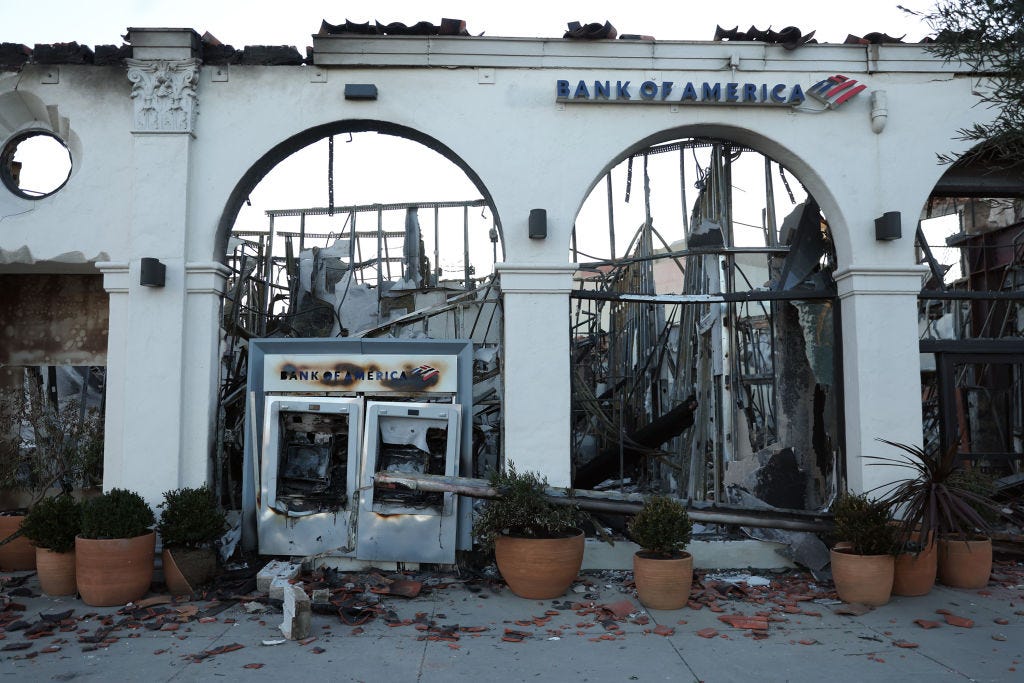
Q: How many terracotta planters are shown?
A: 9